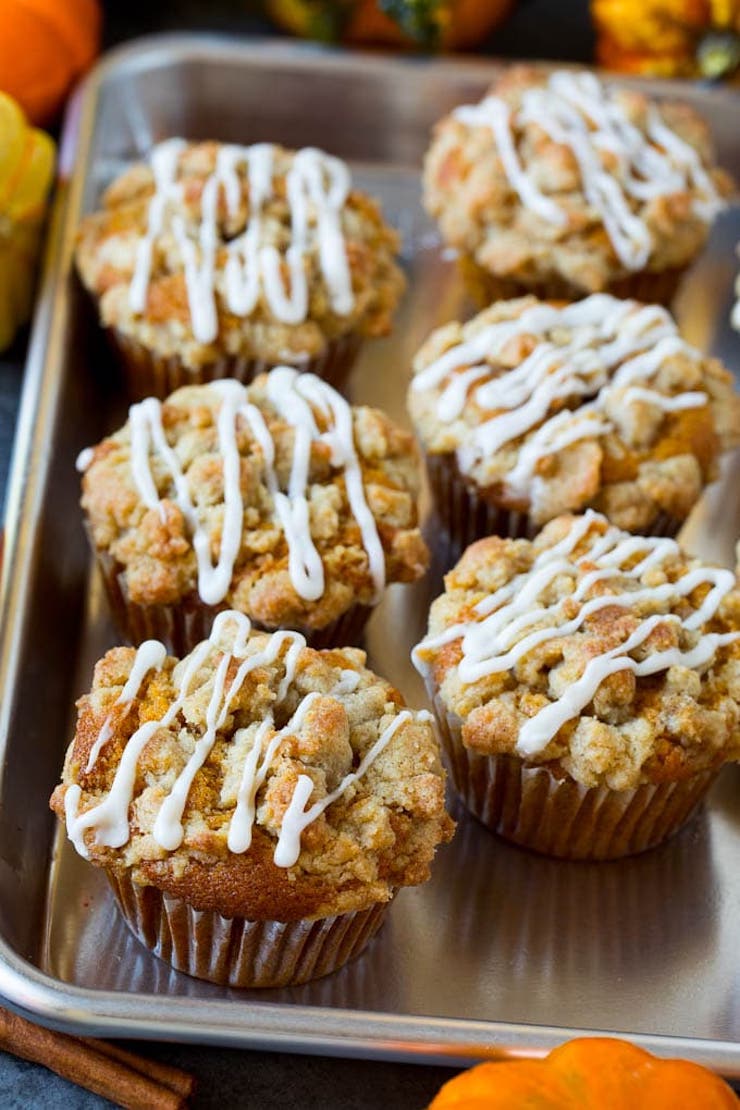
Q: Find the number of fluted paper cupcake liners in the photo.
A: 6